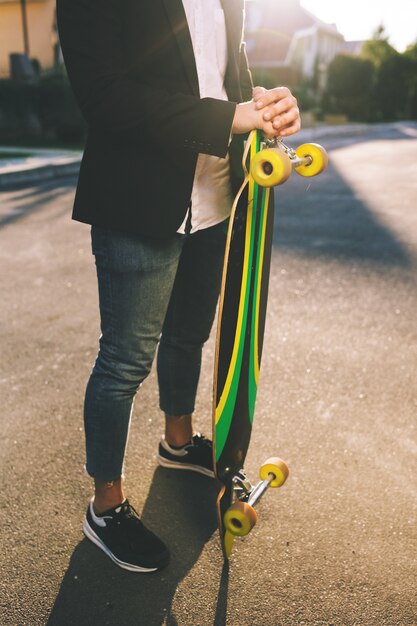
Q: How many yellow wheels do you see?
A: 4